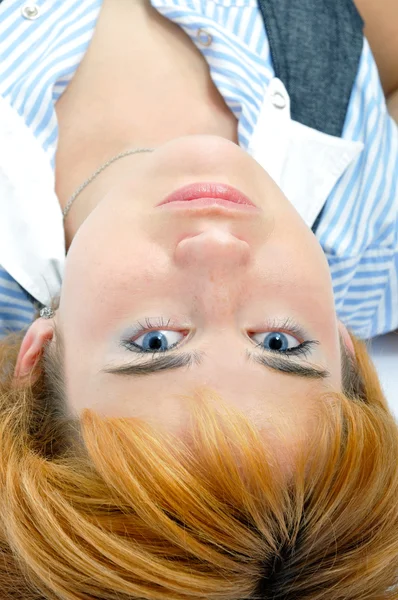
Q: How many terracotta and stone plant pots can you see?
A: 0